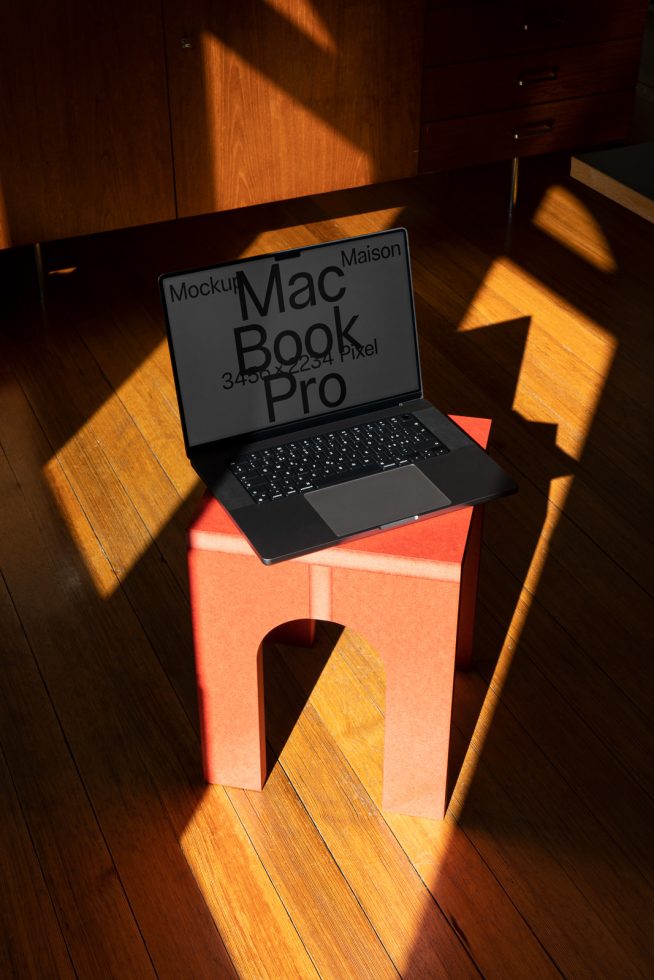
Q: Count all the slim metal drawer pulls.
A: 3